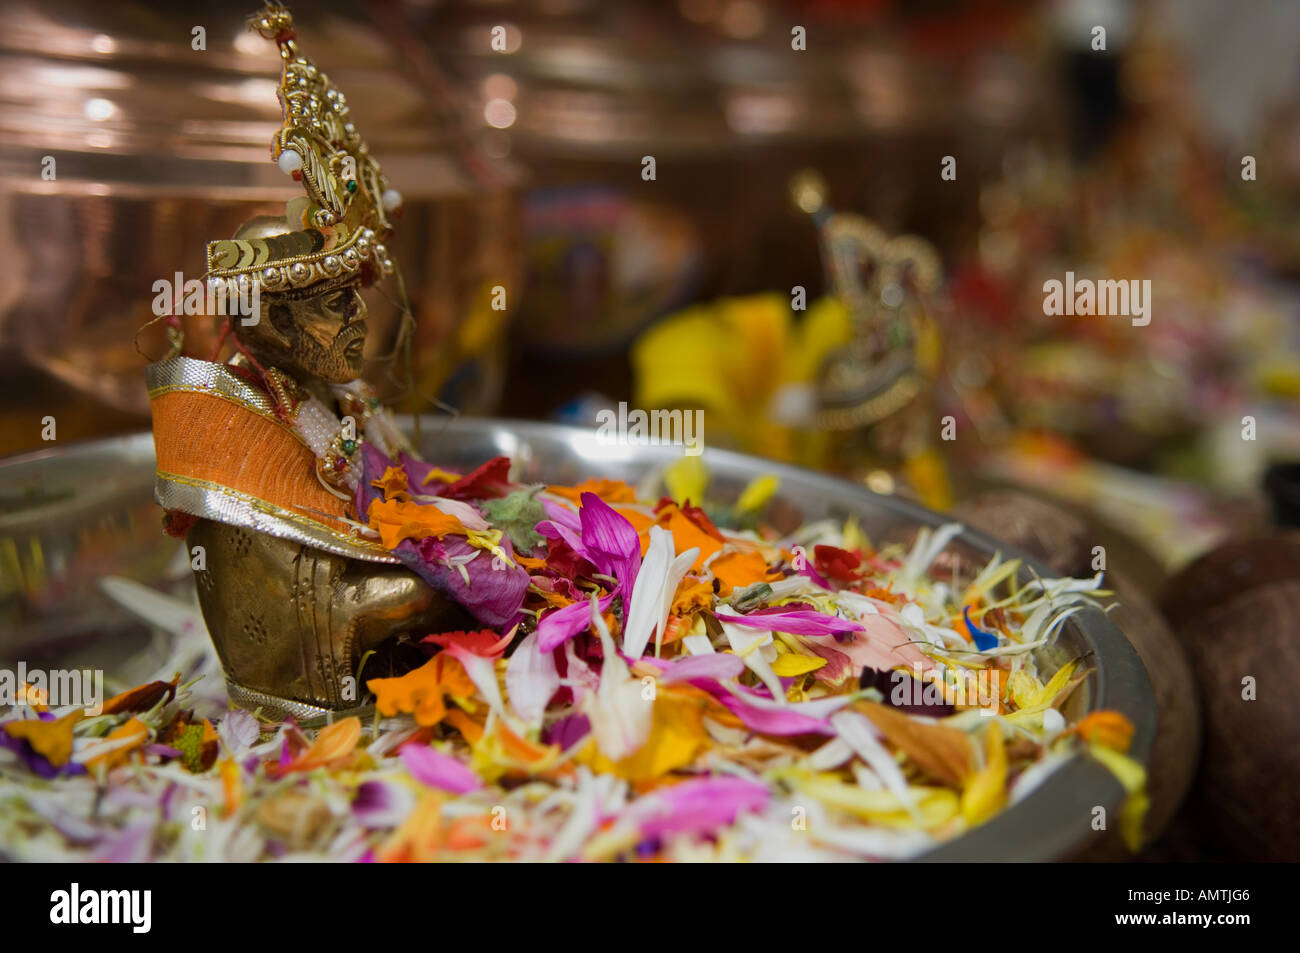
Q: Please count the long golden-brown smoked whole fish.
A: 0